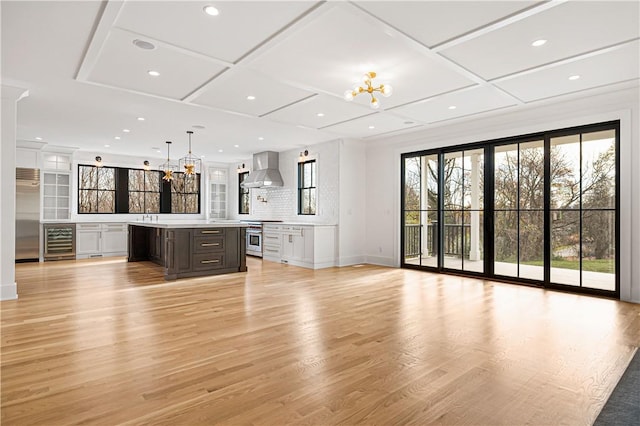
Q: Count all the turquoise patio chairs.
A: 0